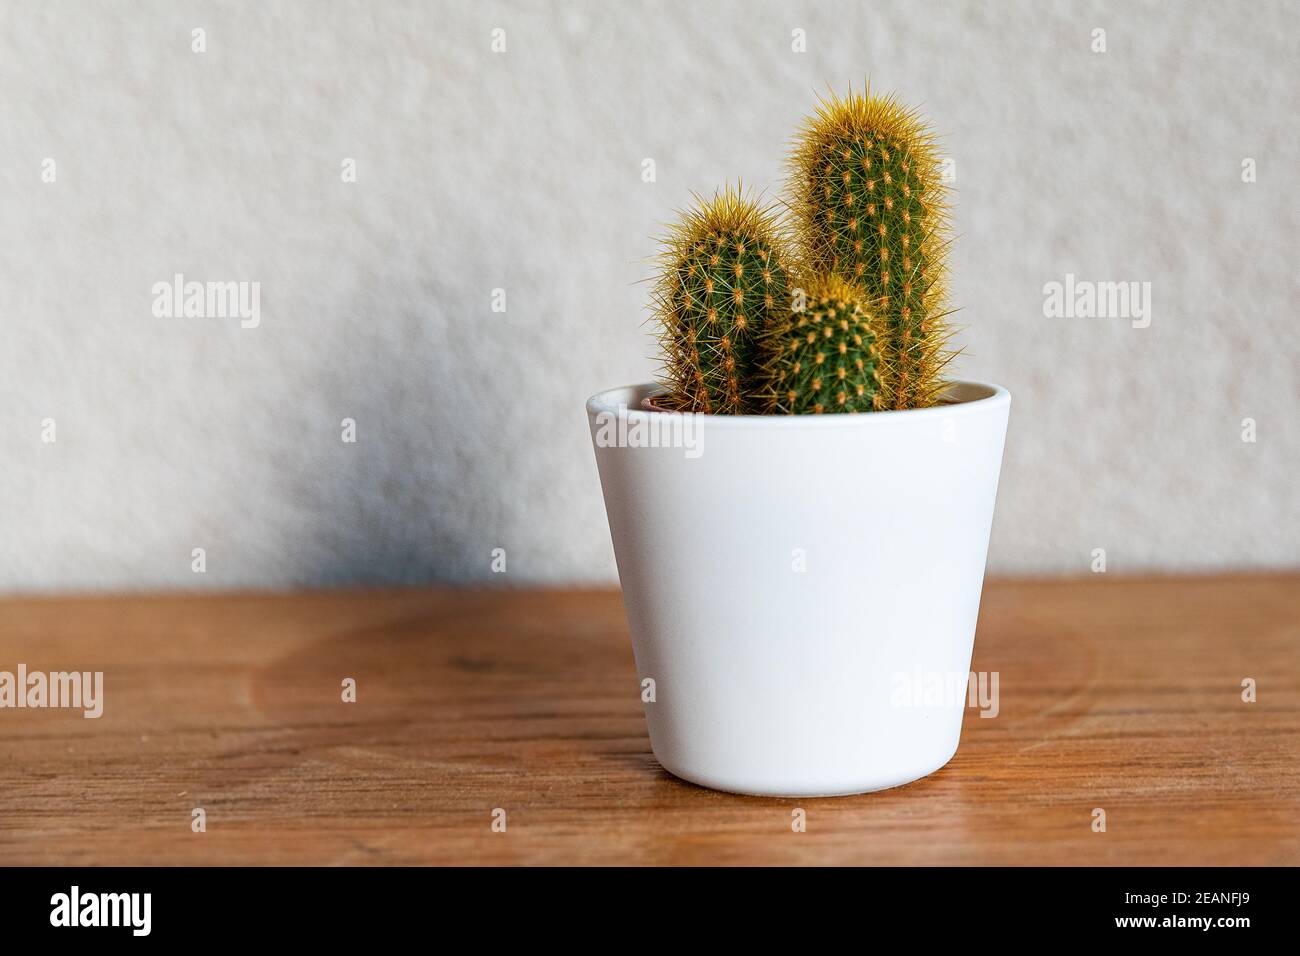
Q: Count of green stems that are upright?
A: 3